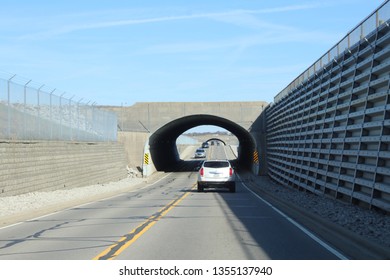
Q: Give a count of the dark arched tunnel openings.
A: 2